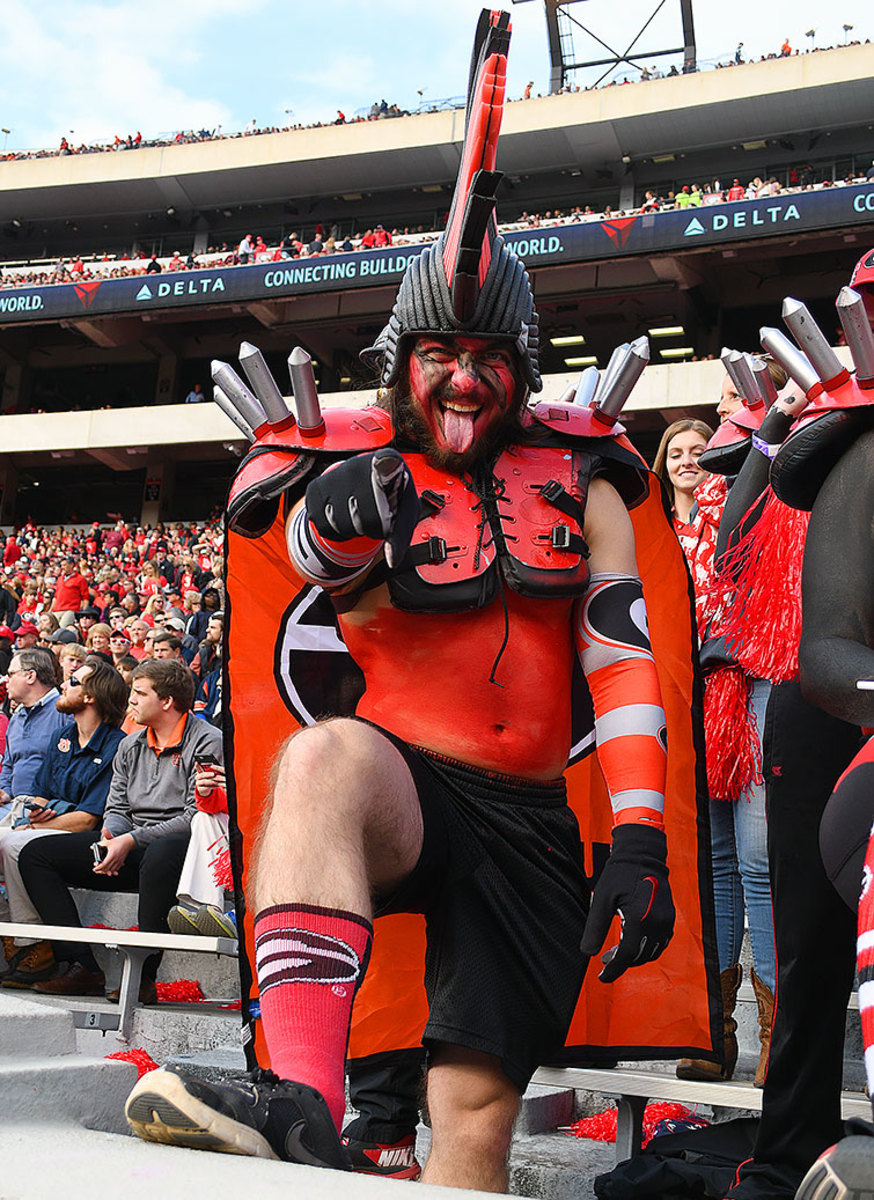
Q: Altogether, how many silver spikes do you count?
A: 15